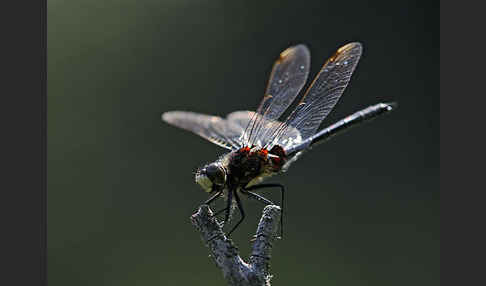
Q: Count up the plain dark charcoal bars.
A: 2